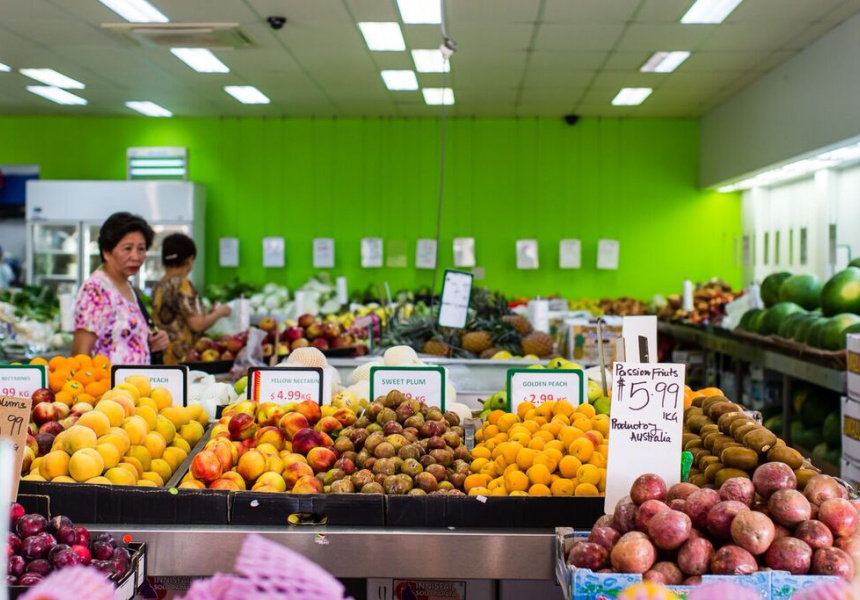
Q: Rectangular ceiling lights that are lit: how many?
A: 15